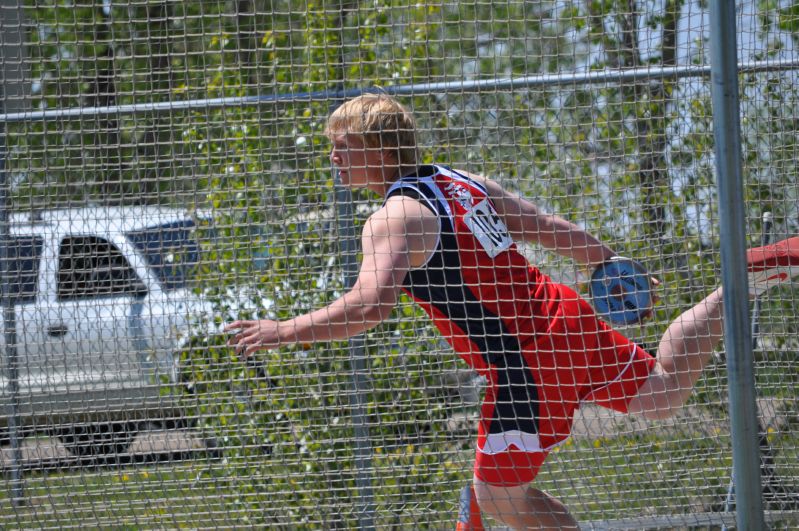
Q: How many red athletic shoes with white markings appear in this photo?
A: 1